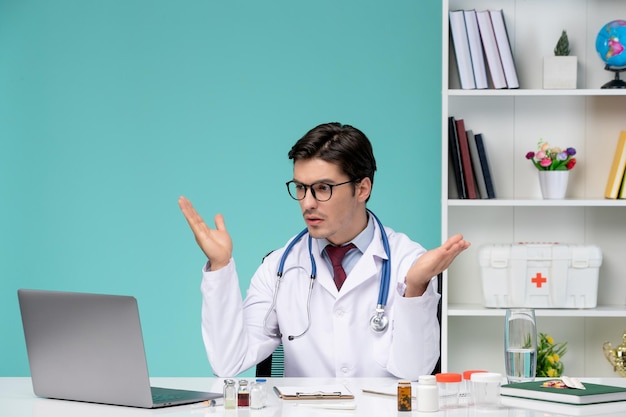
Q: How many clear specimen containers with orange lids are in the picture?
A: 2